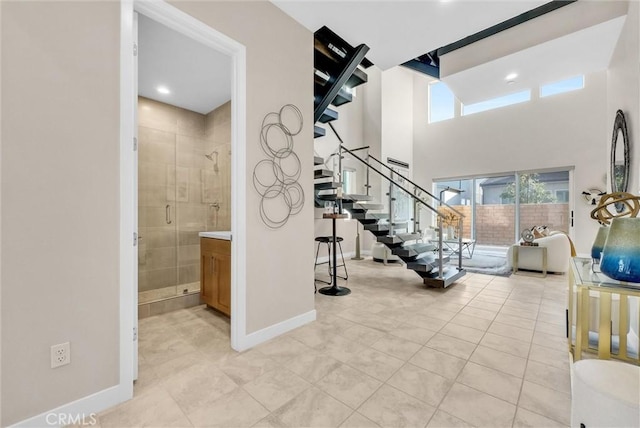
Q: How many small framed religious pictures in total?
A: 0